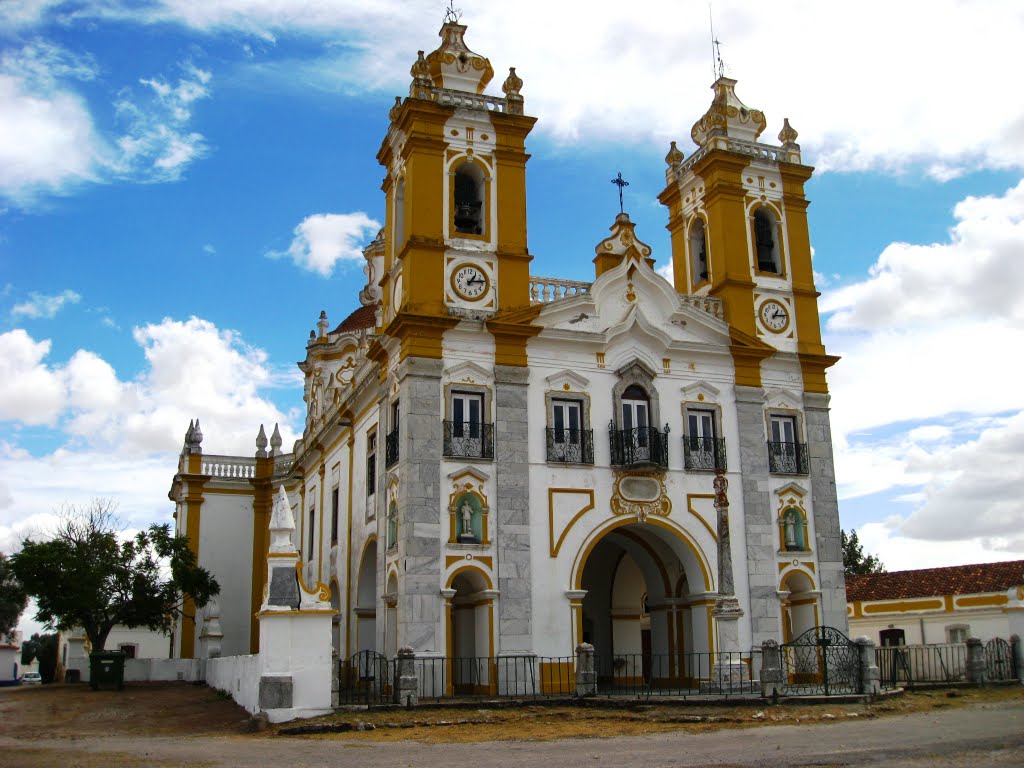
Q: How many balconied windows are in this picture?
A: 6